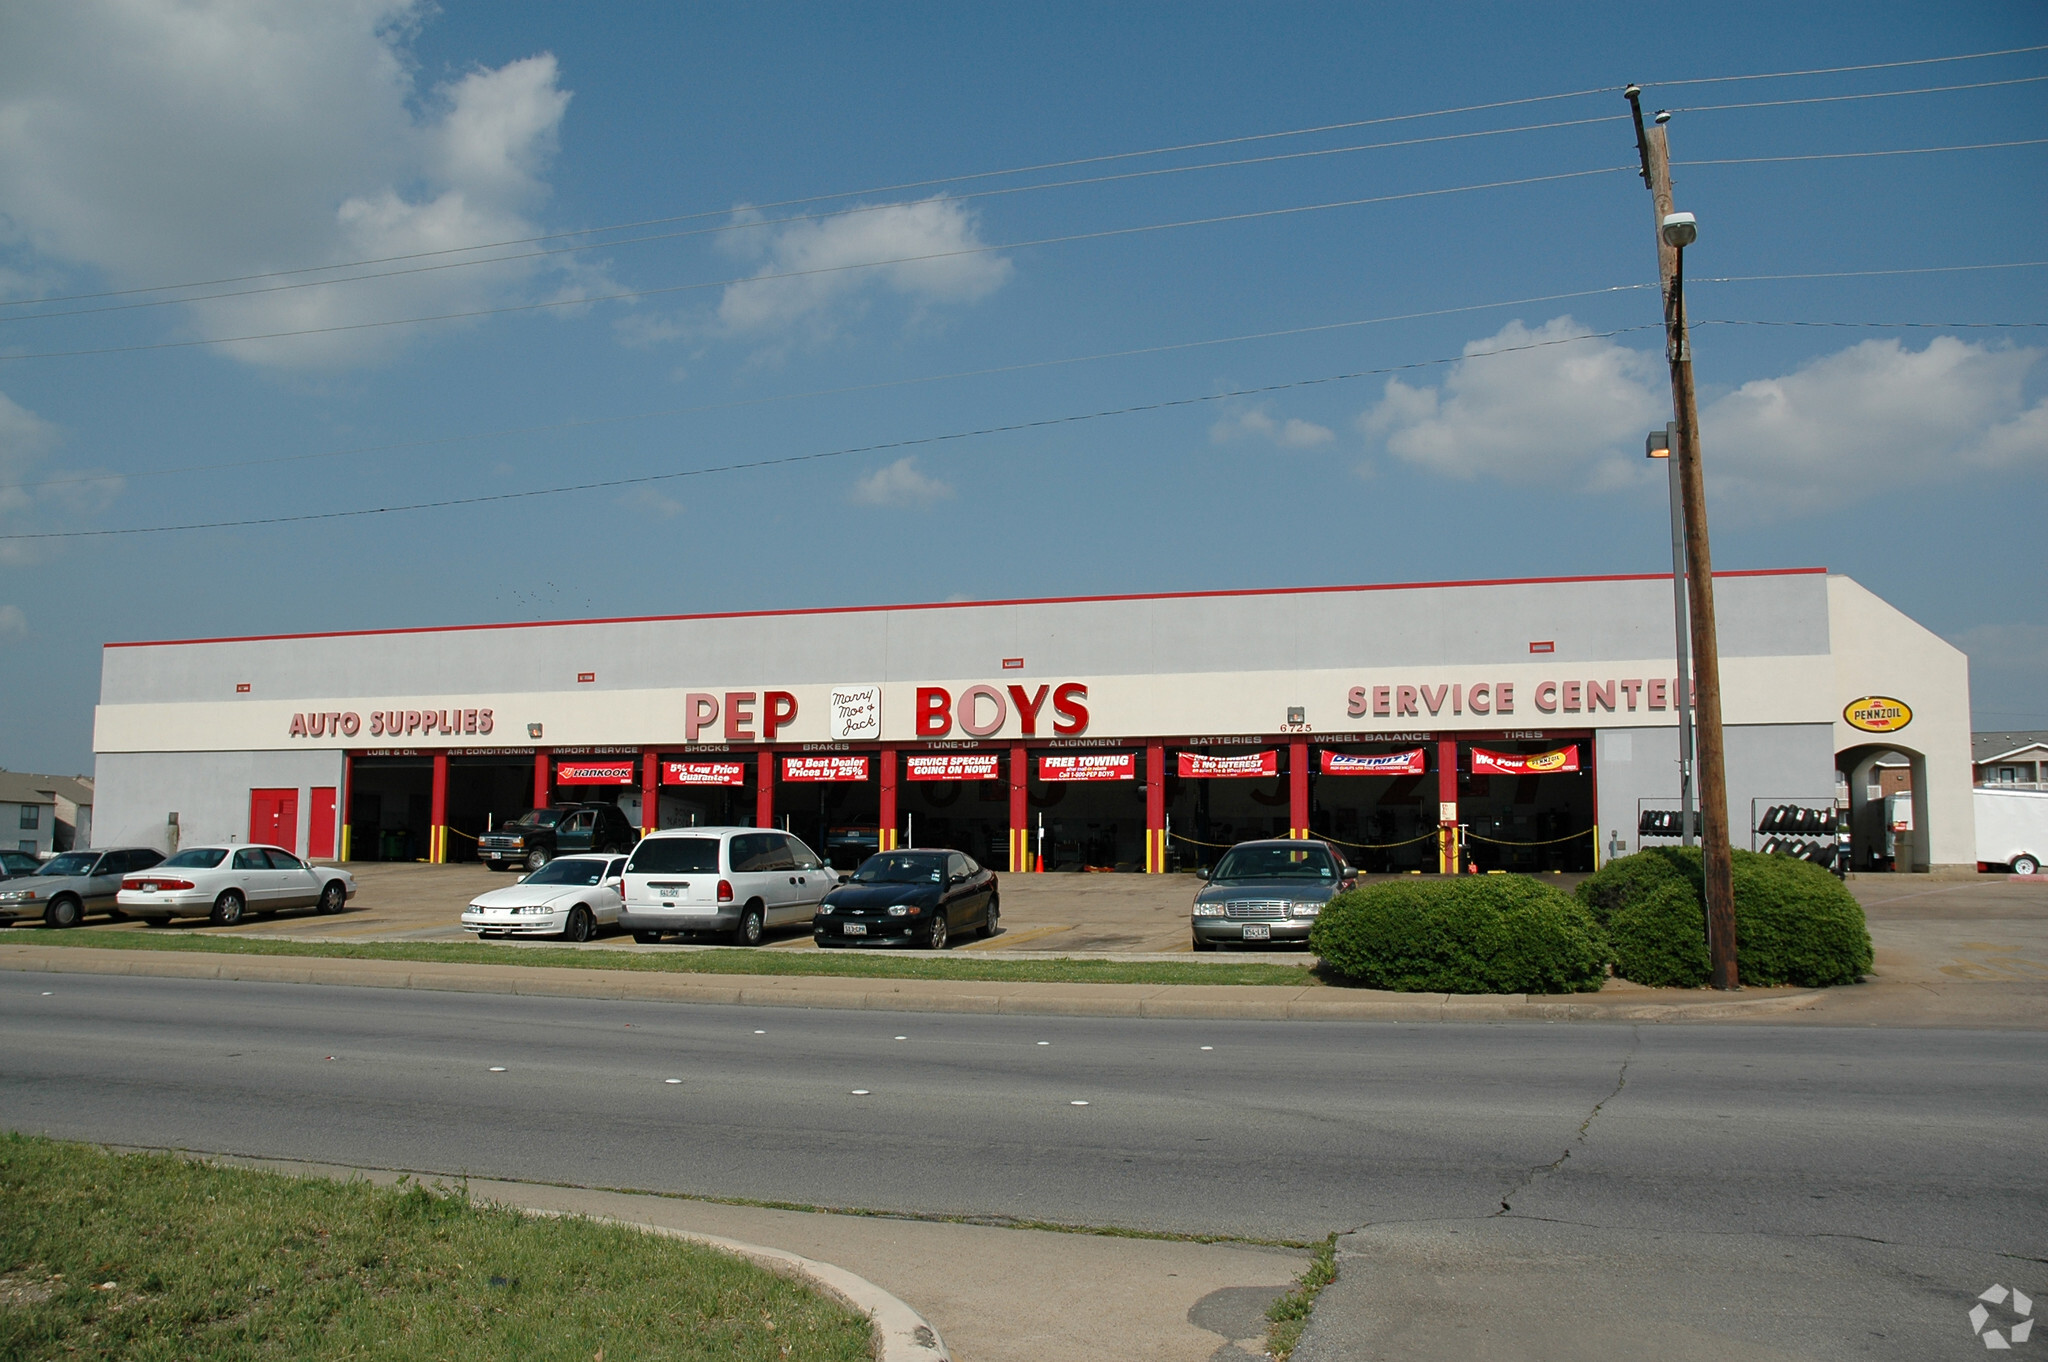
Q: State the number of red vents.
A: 4